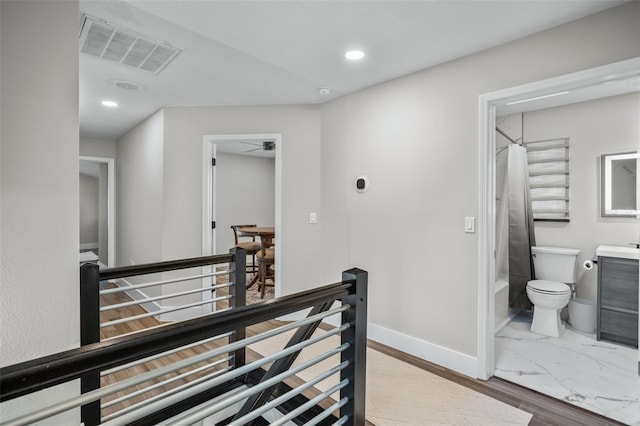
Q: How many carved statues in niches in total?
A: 0